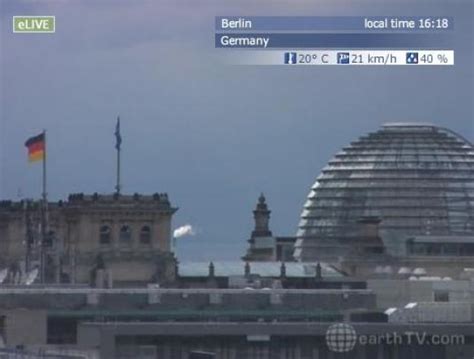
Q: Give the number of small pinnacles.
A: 4